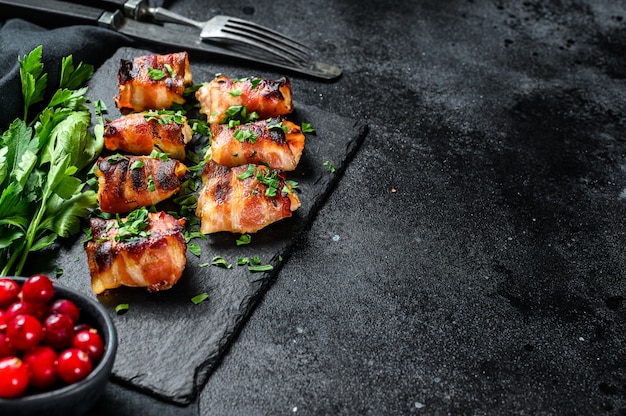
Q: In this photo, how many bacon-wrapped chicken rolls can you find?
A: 7